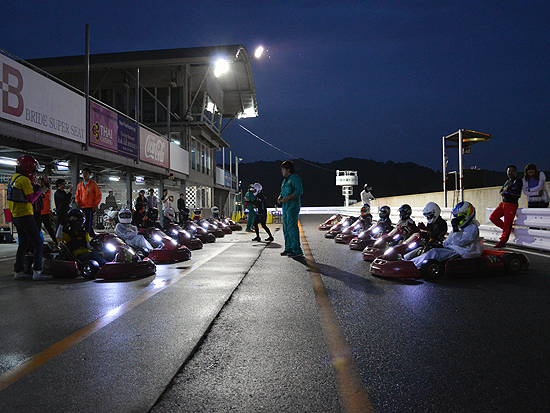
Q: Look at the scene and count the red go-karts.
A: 13